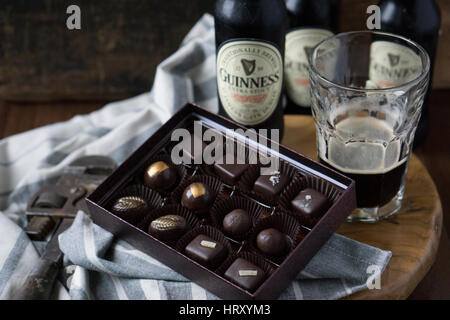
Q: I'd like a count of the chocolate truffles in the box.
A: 12